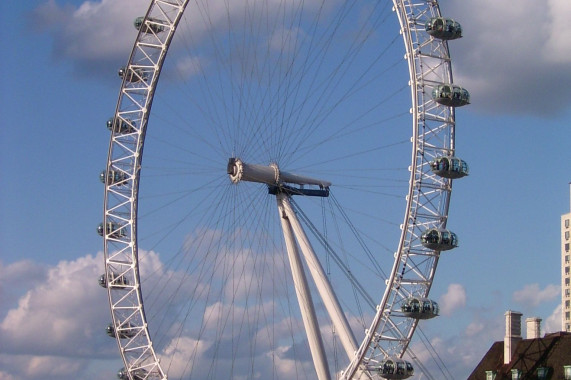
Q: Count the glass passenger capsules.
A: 14